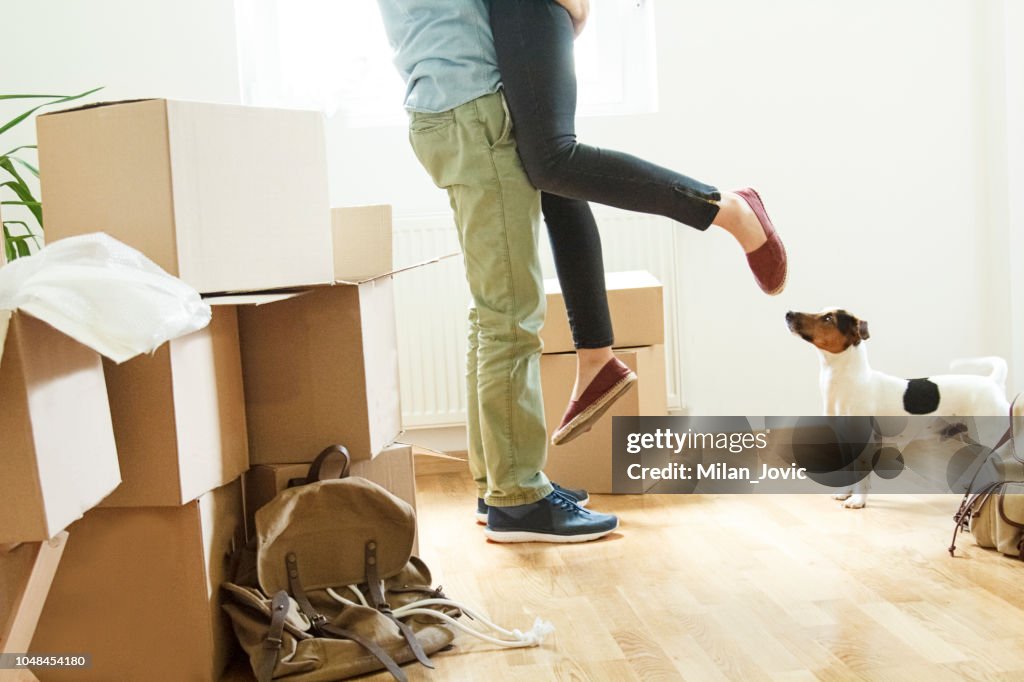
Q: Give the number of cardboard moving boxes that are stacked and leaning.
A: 8